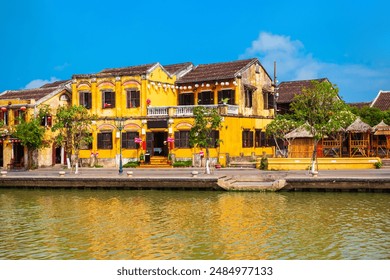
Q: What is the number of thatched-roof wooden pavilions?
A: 4